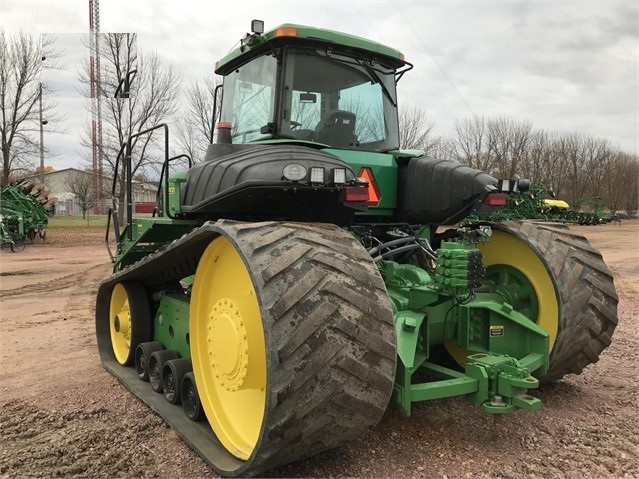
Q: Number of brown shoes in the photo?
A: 0